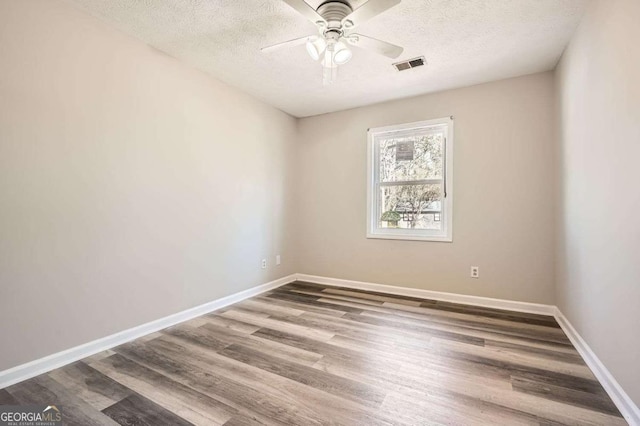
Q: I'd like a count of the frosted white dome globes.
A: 3